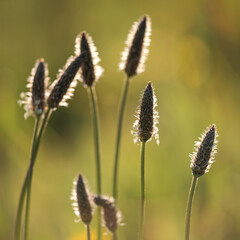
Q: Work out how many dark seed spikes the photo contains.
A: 8